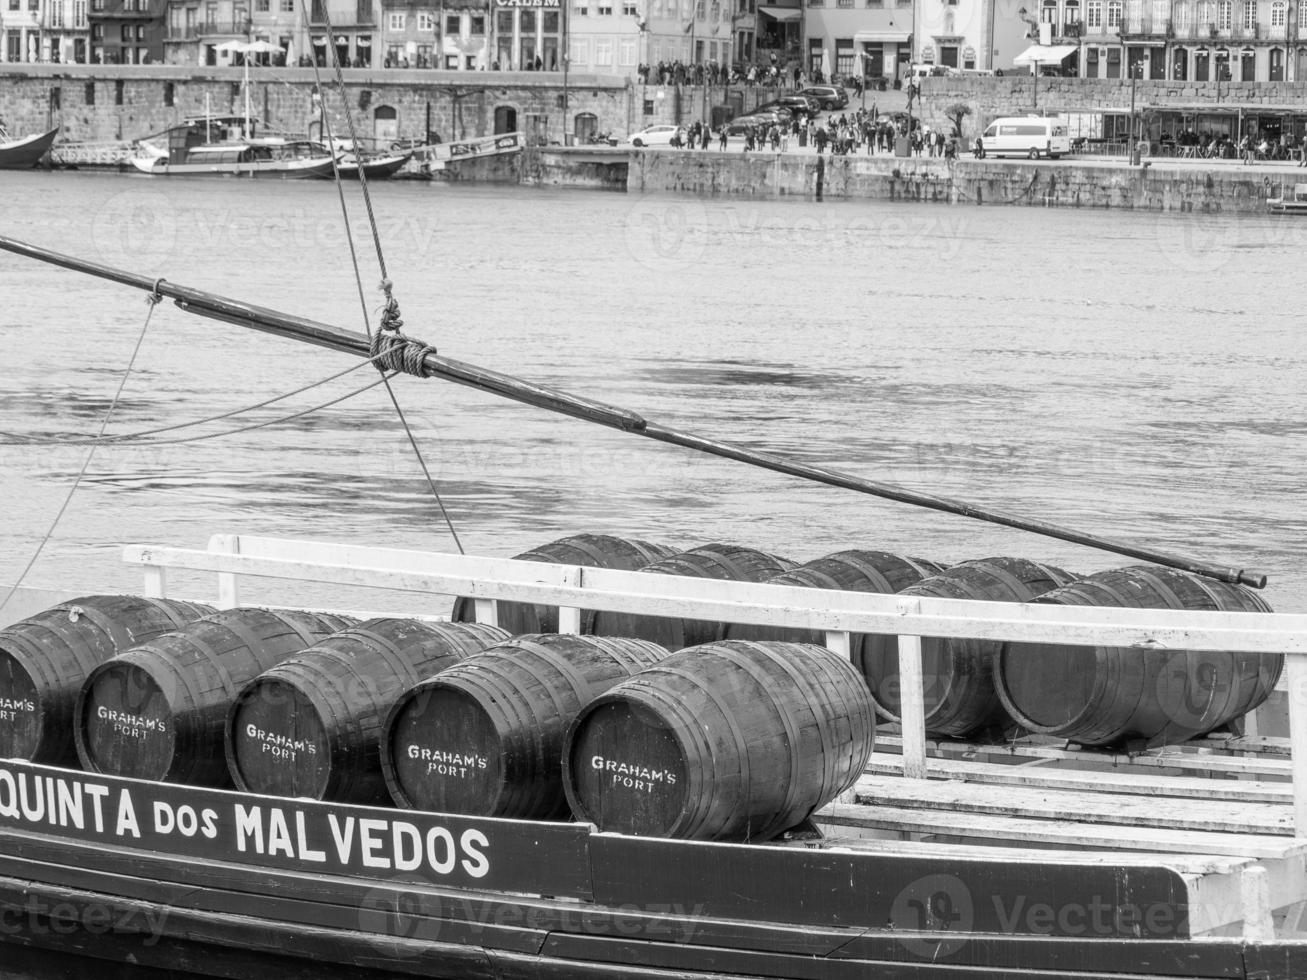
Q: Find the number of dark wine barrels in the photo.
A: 10